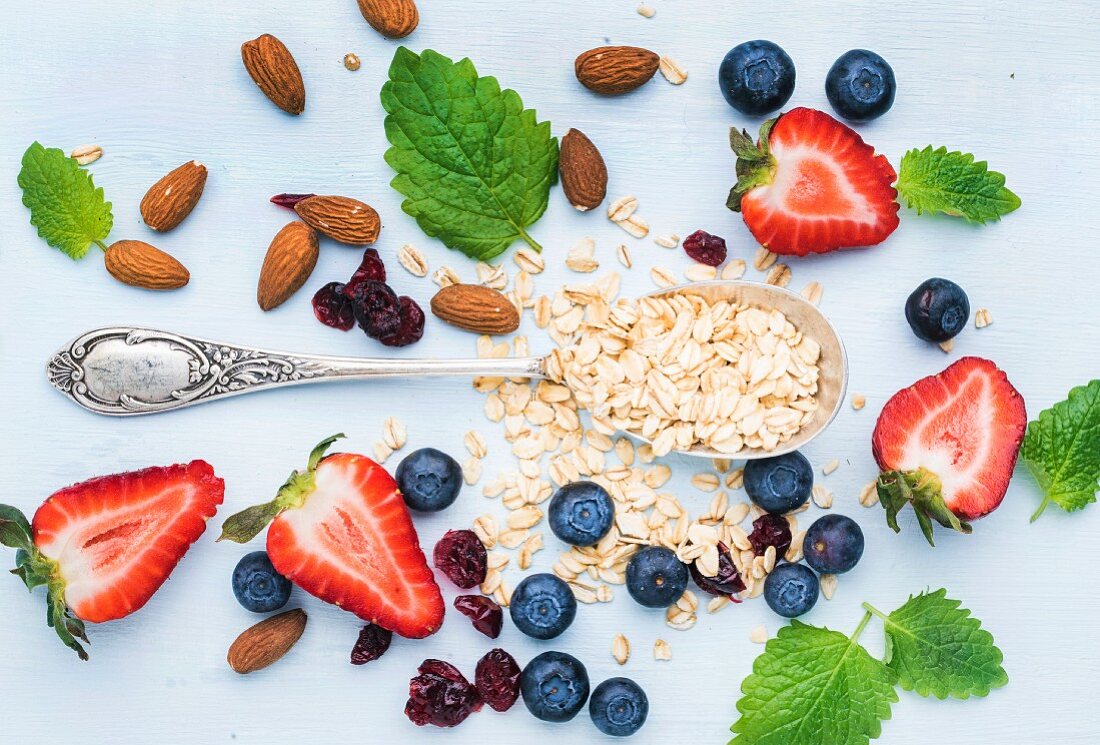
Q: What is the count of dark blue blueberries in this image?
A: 13